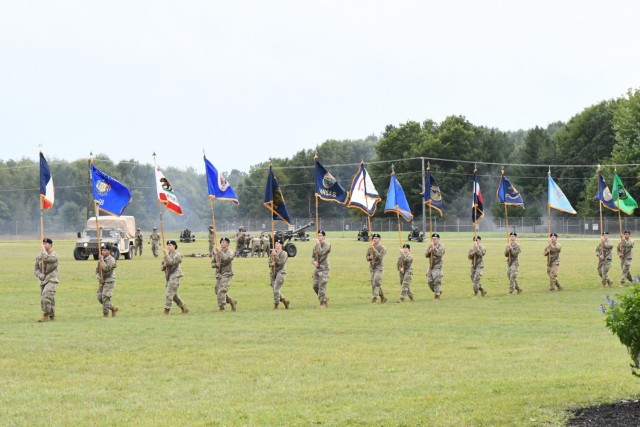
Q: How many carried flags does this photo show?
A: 14